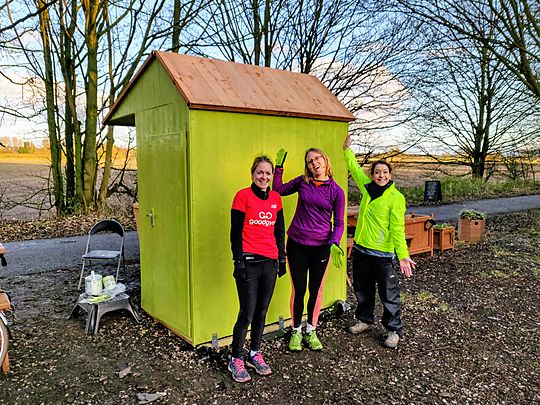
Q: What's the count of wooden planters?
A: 3